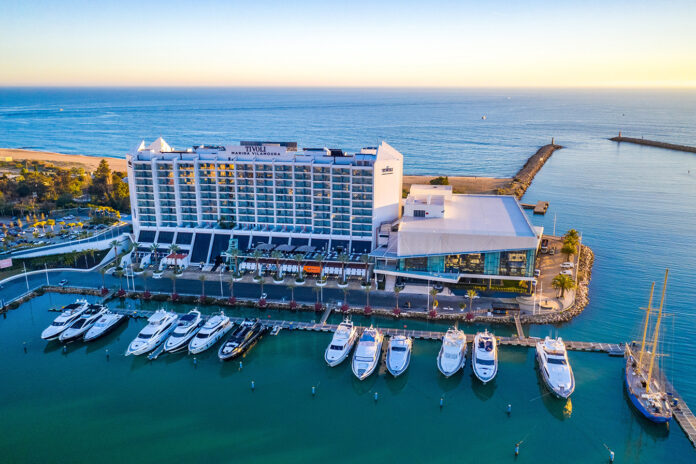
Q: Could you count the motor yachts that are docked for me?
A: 13